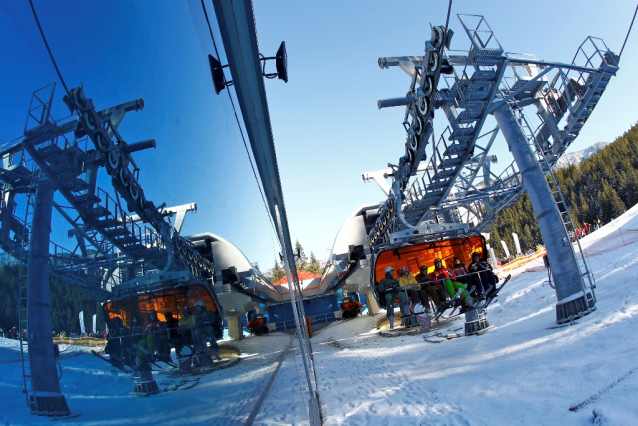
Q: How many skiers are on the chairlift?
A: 6